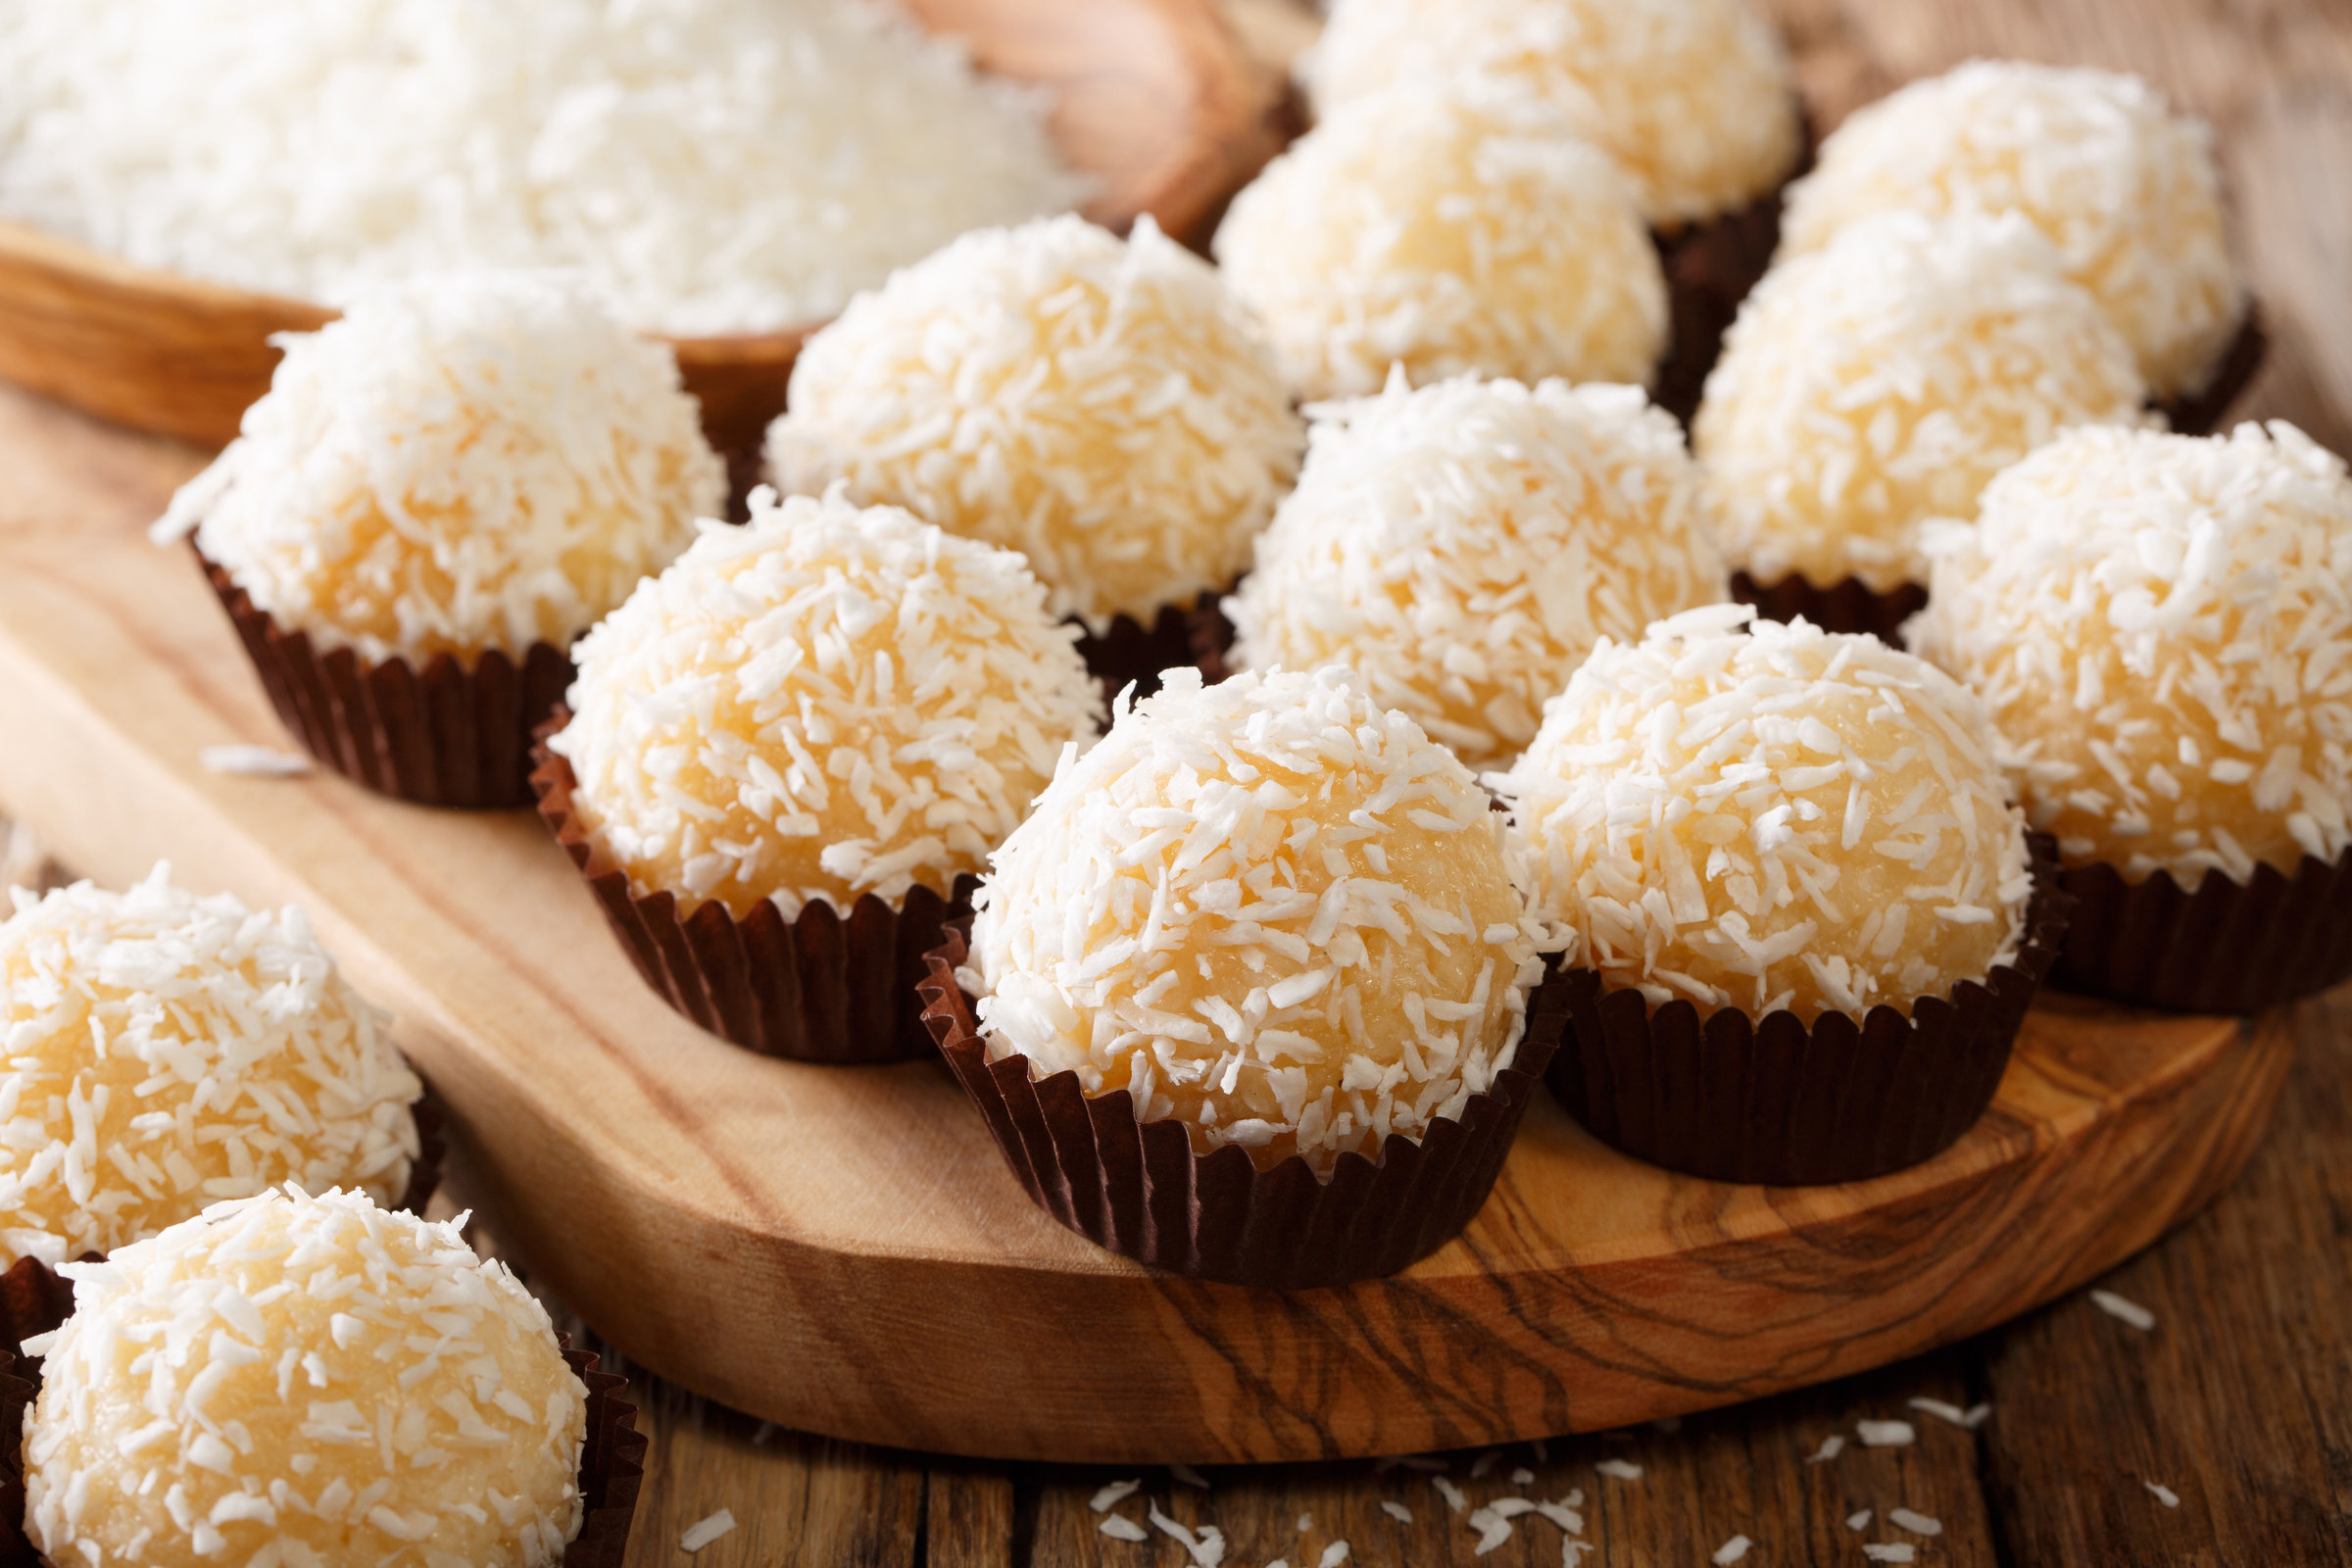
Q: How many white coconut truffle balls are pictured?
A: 13